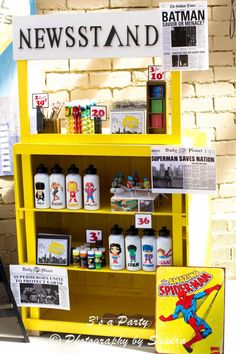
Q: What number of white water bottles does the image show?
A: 8